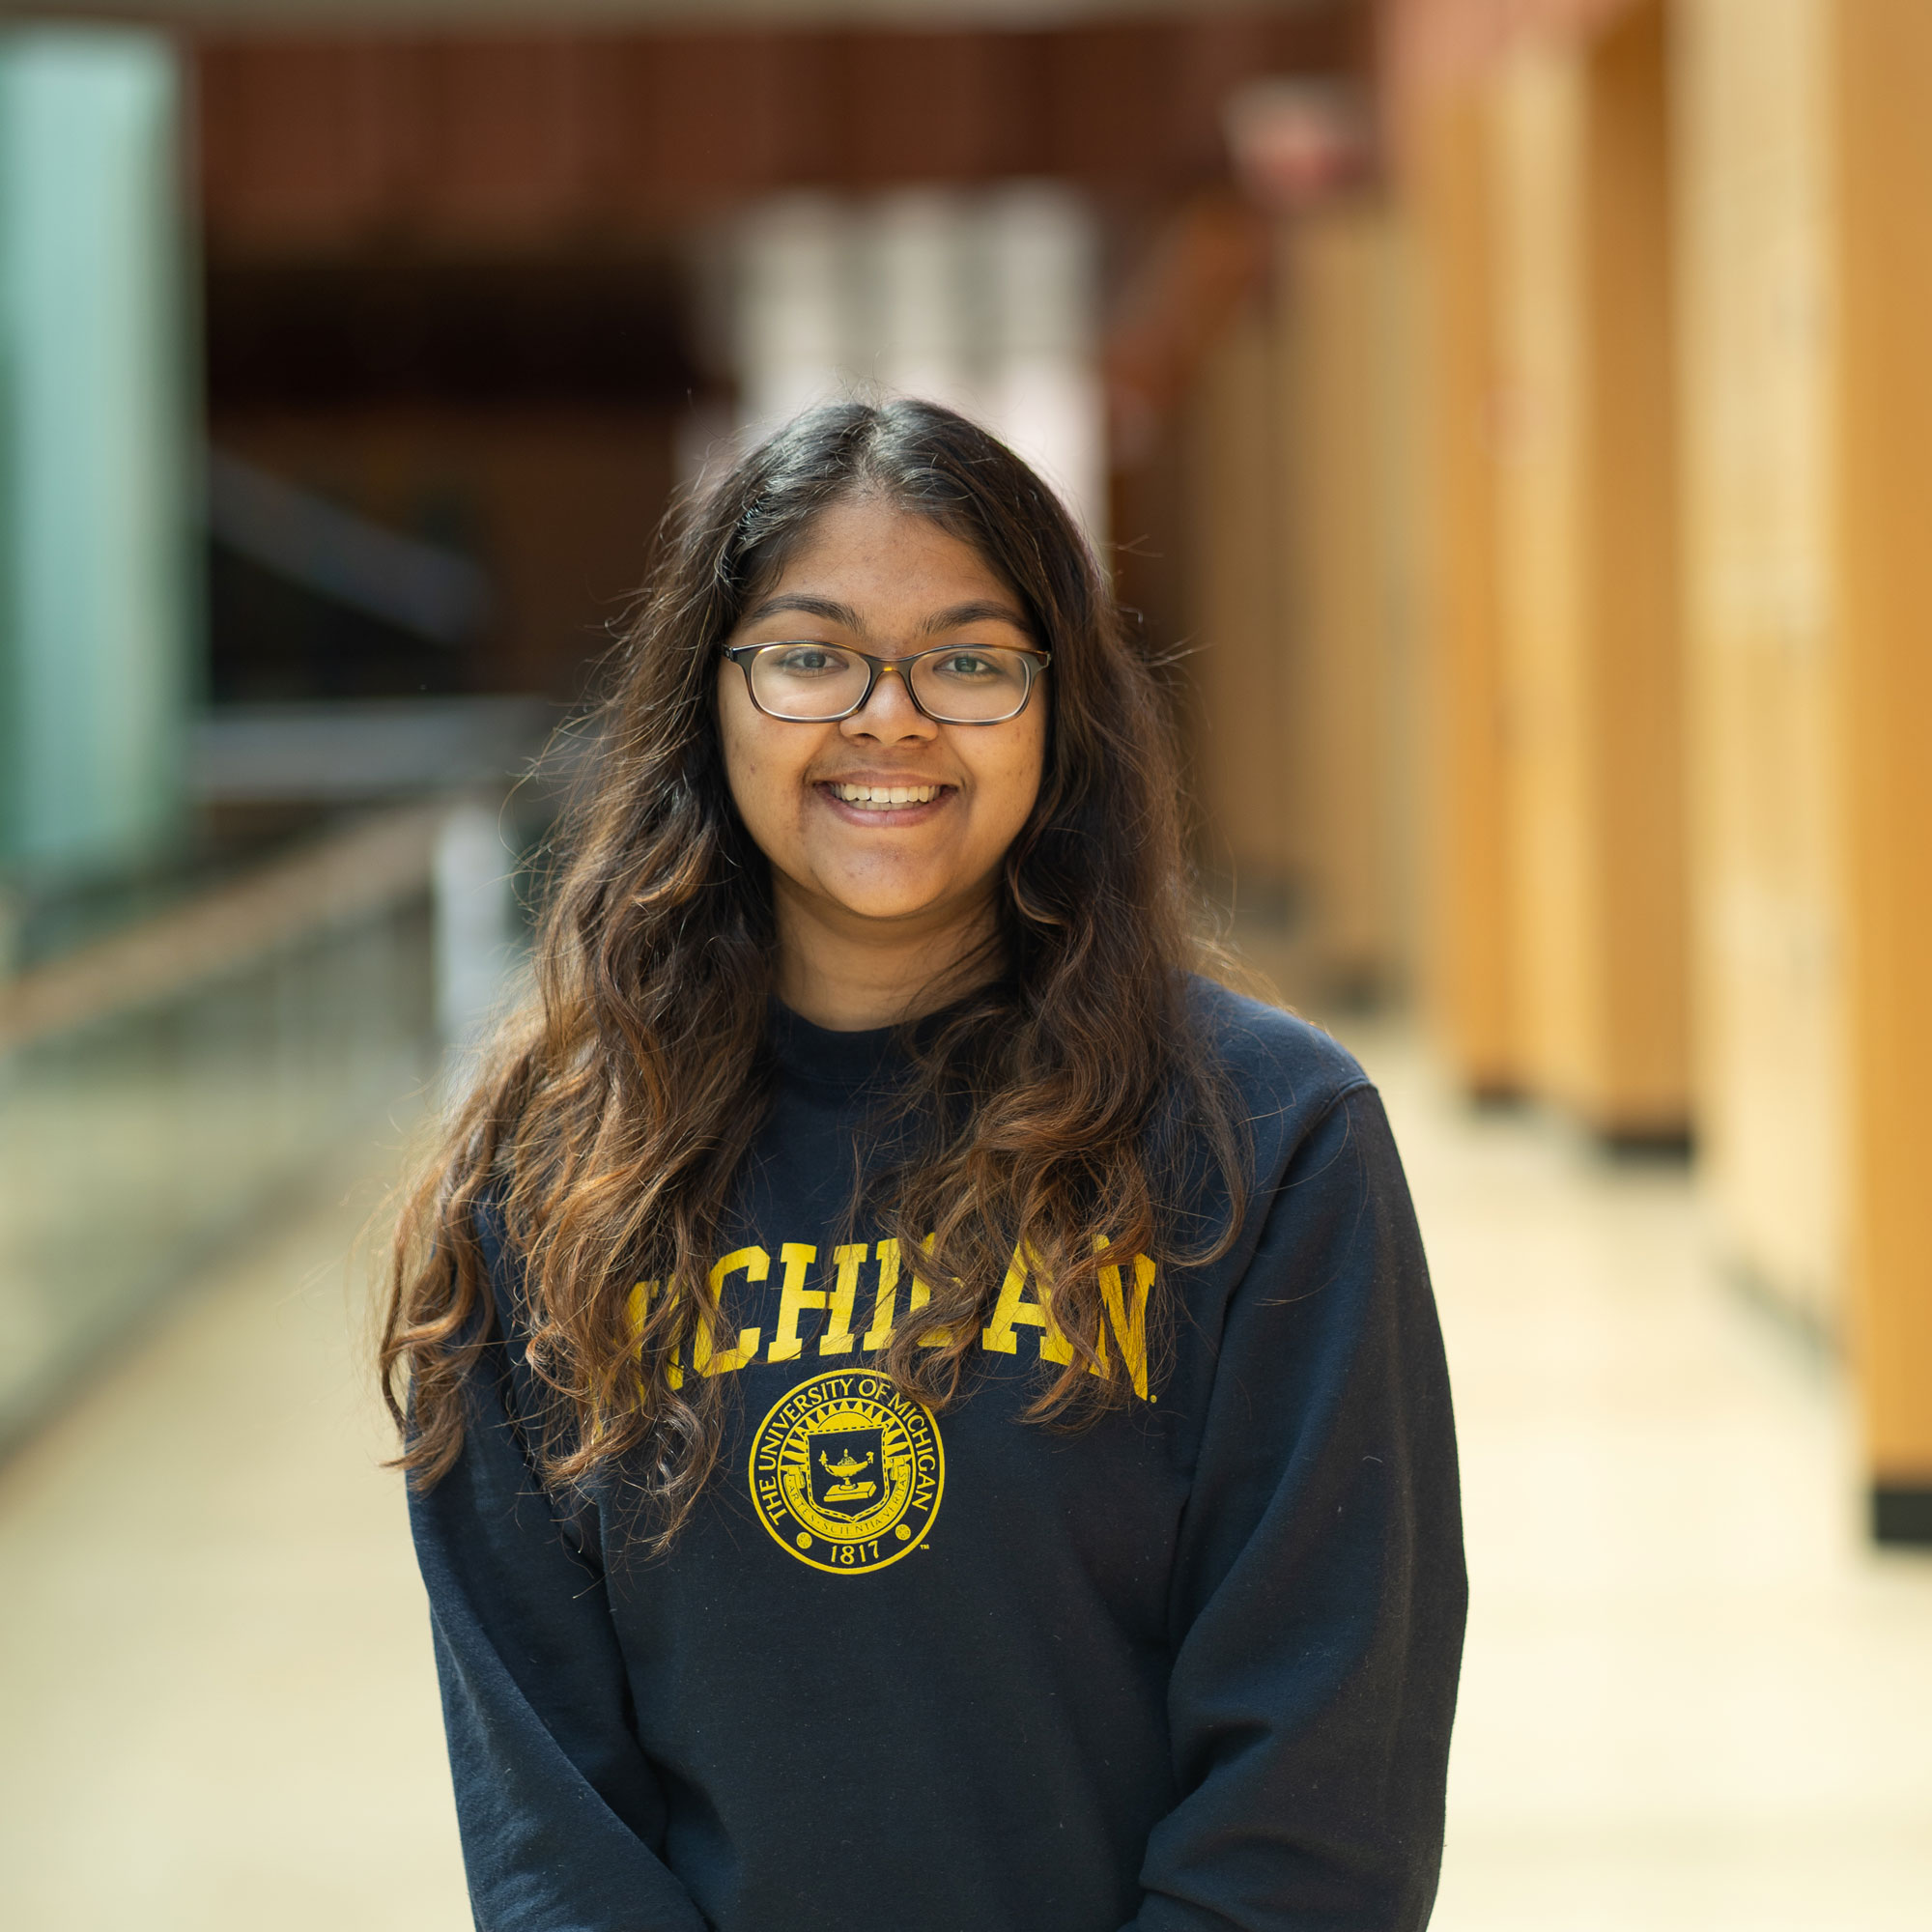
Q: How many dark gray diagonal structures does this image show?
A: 1